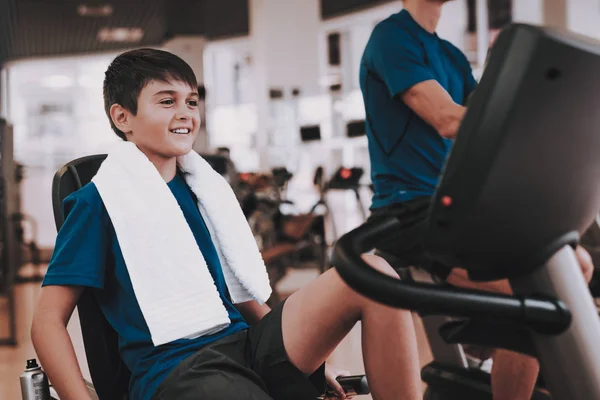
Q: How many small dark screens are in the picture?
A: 2